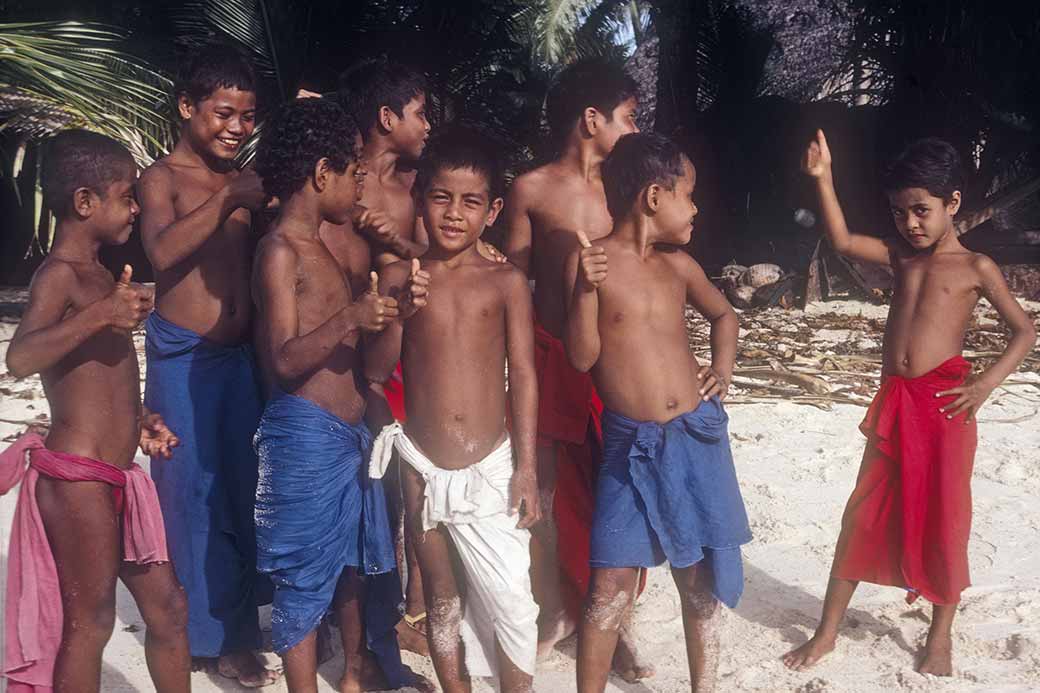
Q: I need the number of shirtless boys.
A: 8